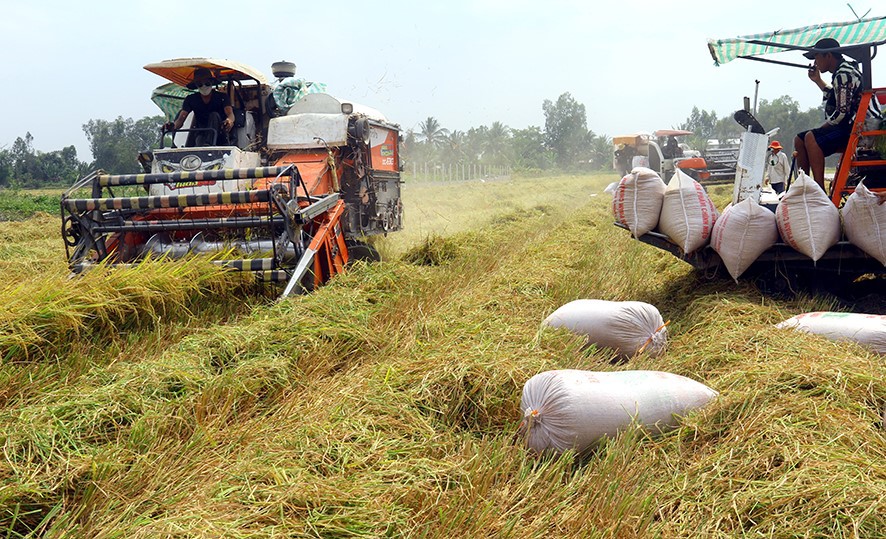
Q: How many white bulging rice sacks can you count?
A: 8